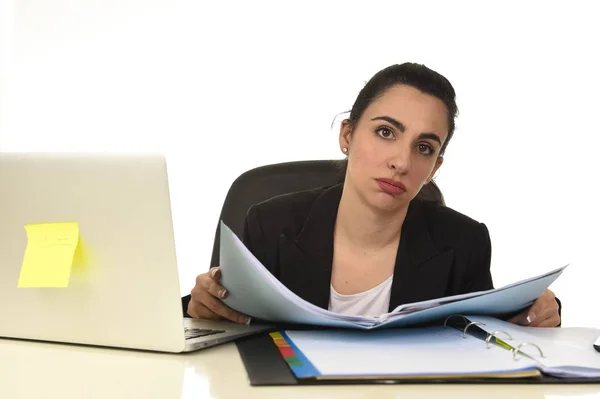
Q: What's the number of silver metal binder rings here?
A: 4